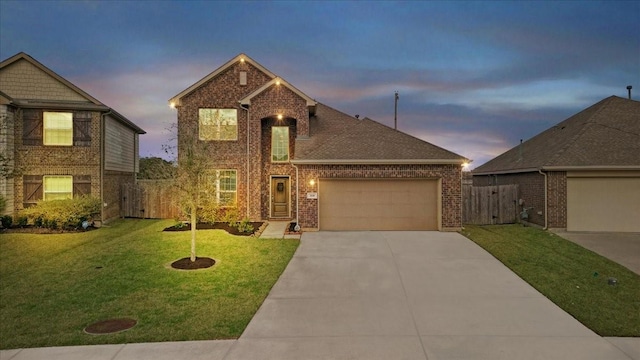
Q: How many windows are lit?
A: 5